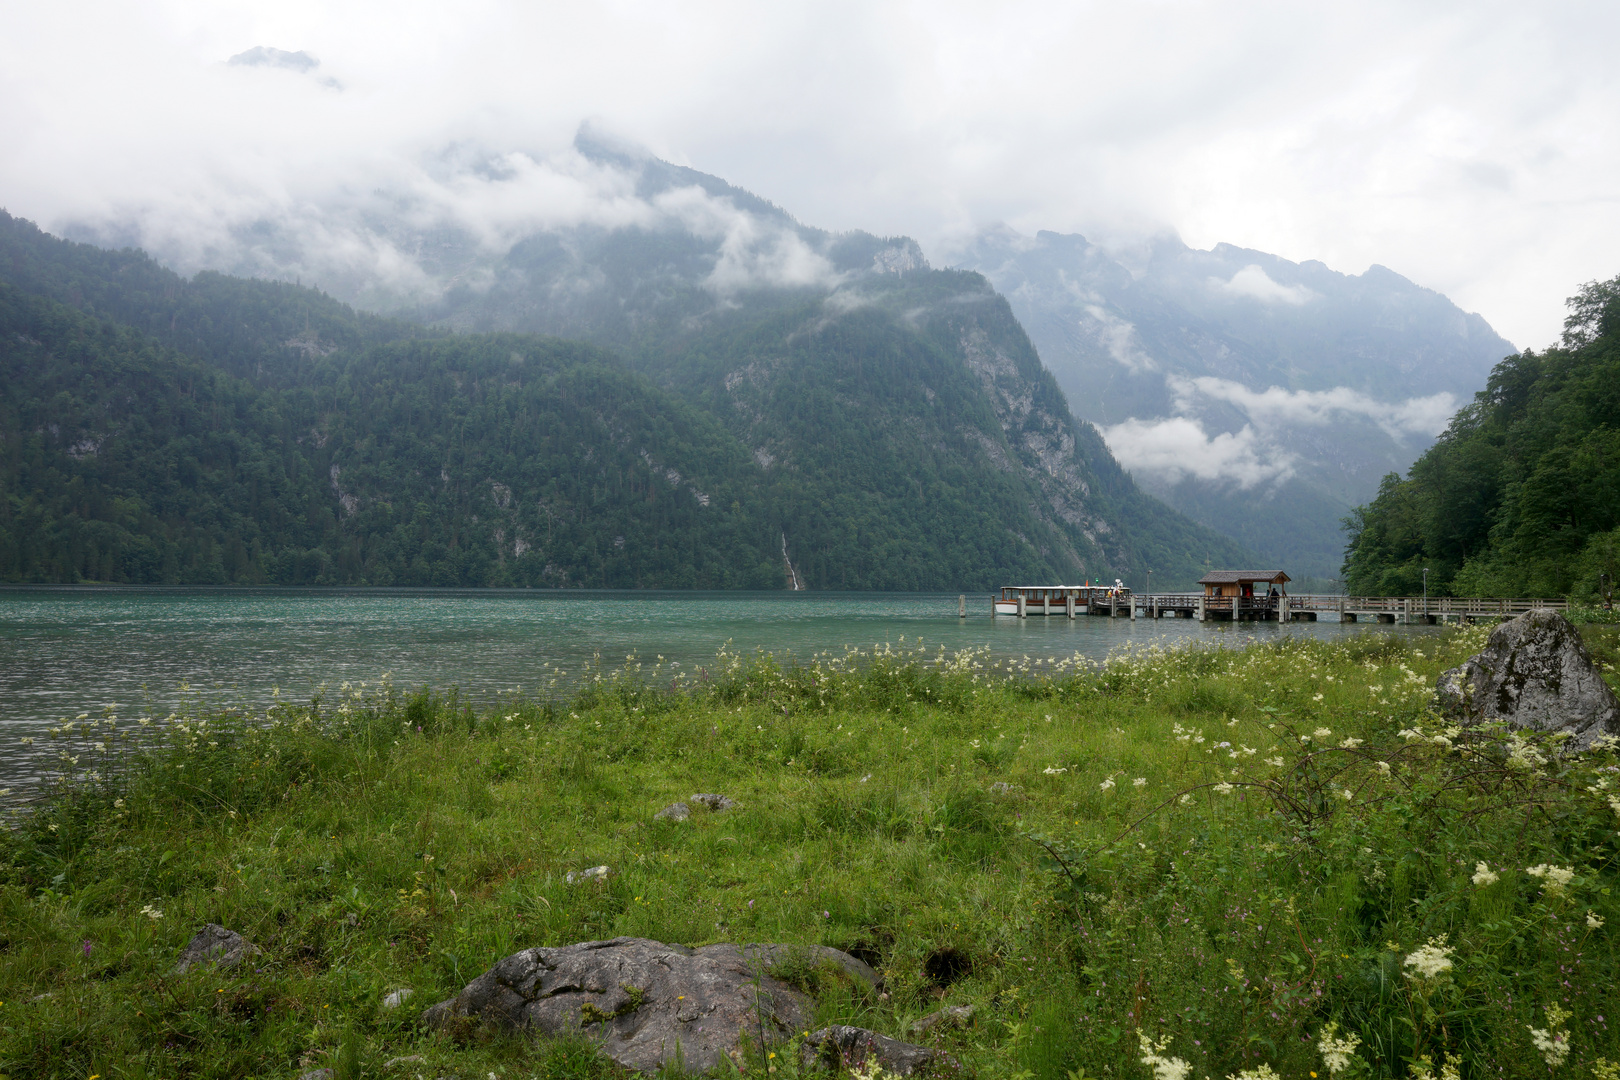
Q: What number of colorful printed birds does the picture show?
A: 0